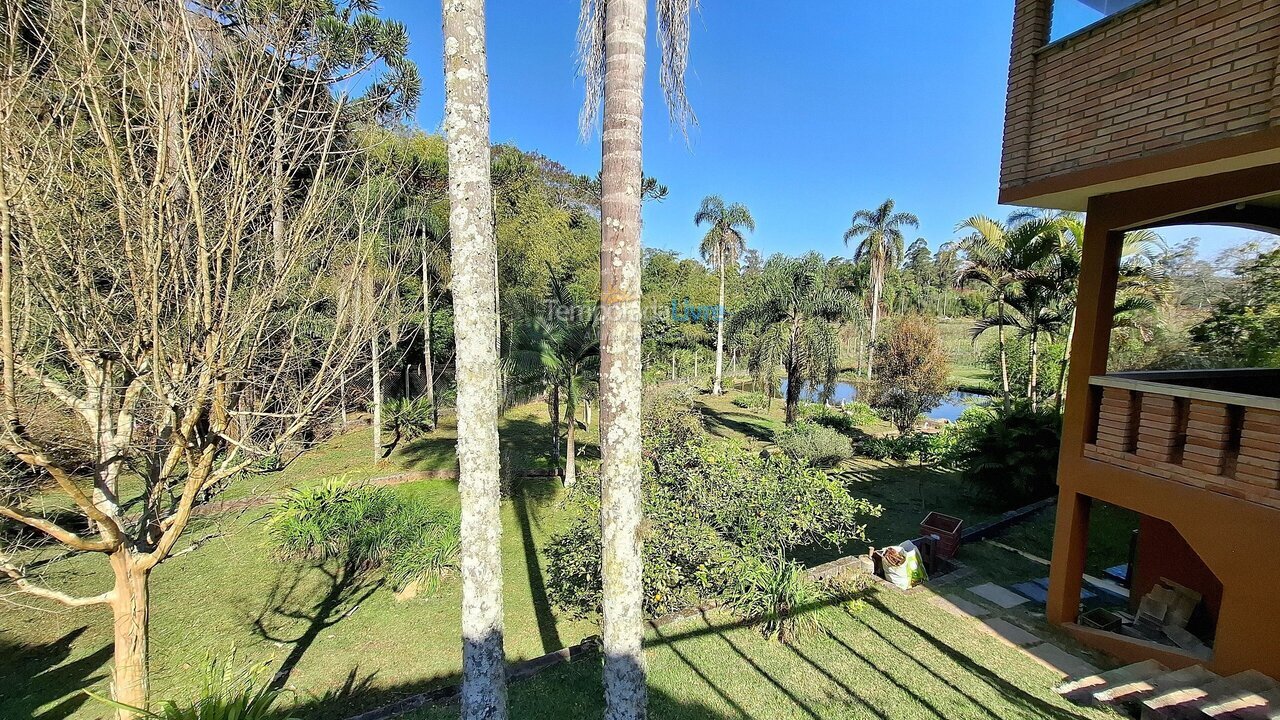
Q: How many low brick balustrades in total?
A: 1